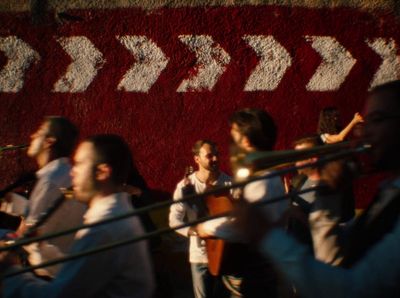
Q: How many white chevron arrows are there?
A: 7